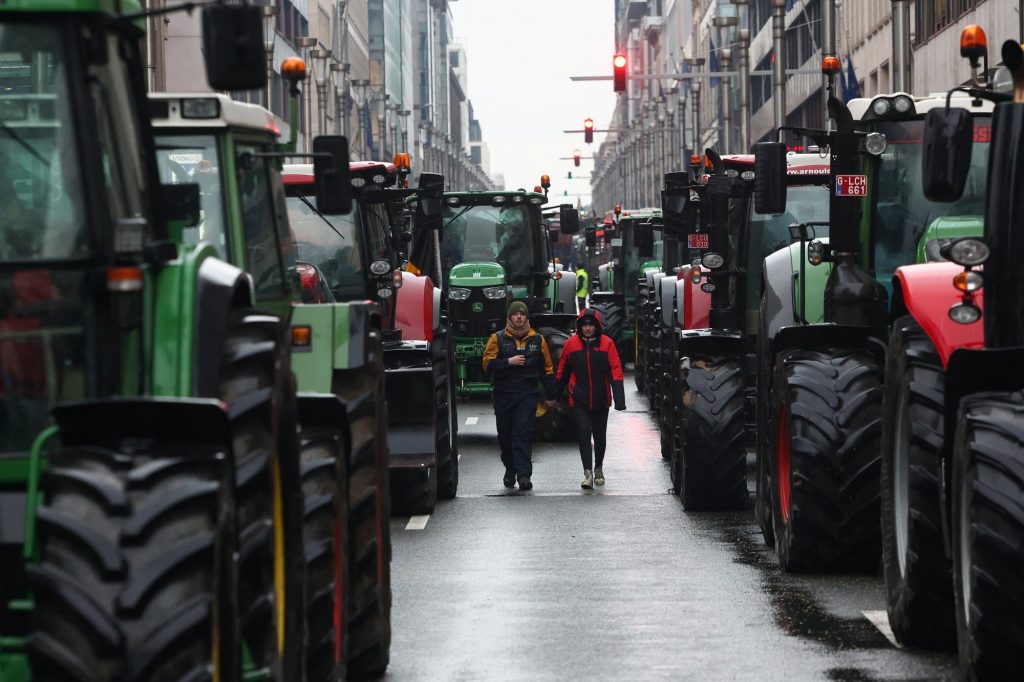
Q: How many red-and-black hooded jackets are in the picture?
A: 1